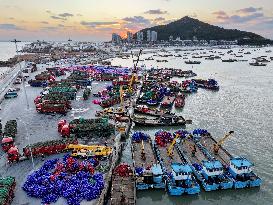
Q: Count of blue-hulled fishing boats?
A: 4